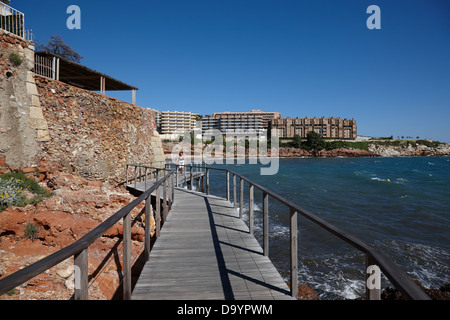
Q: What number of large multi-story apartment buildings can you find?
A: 3